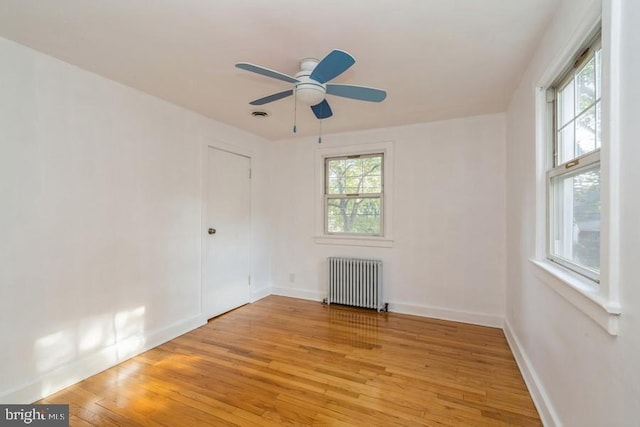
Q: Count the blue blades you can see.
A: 5